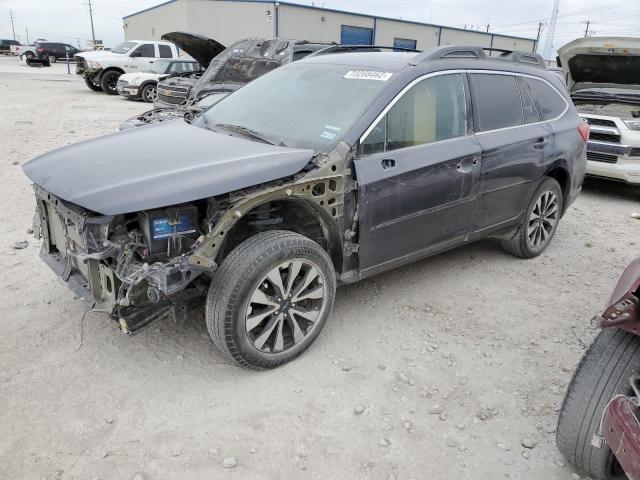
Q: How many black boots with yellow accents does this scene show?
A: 0